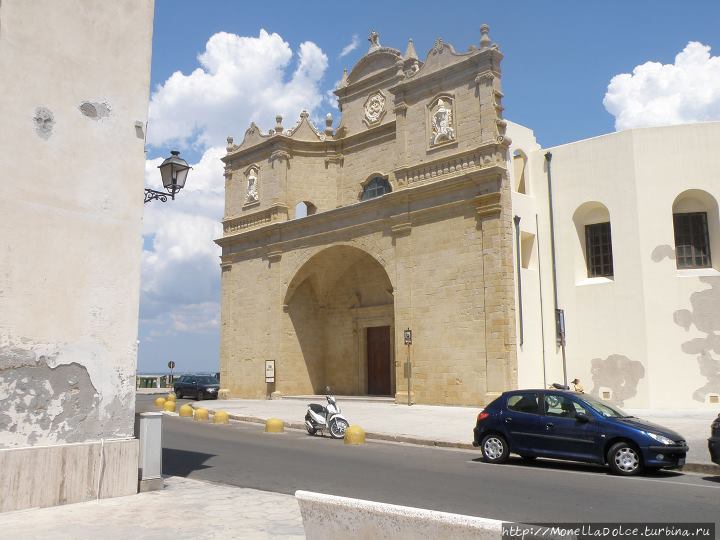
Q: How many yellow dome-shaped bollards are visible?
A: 8